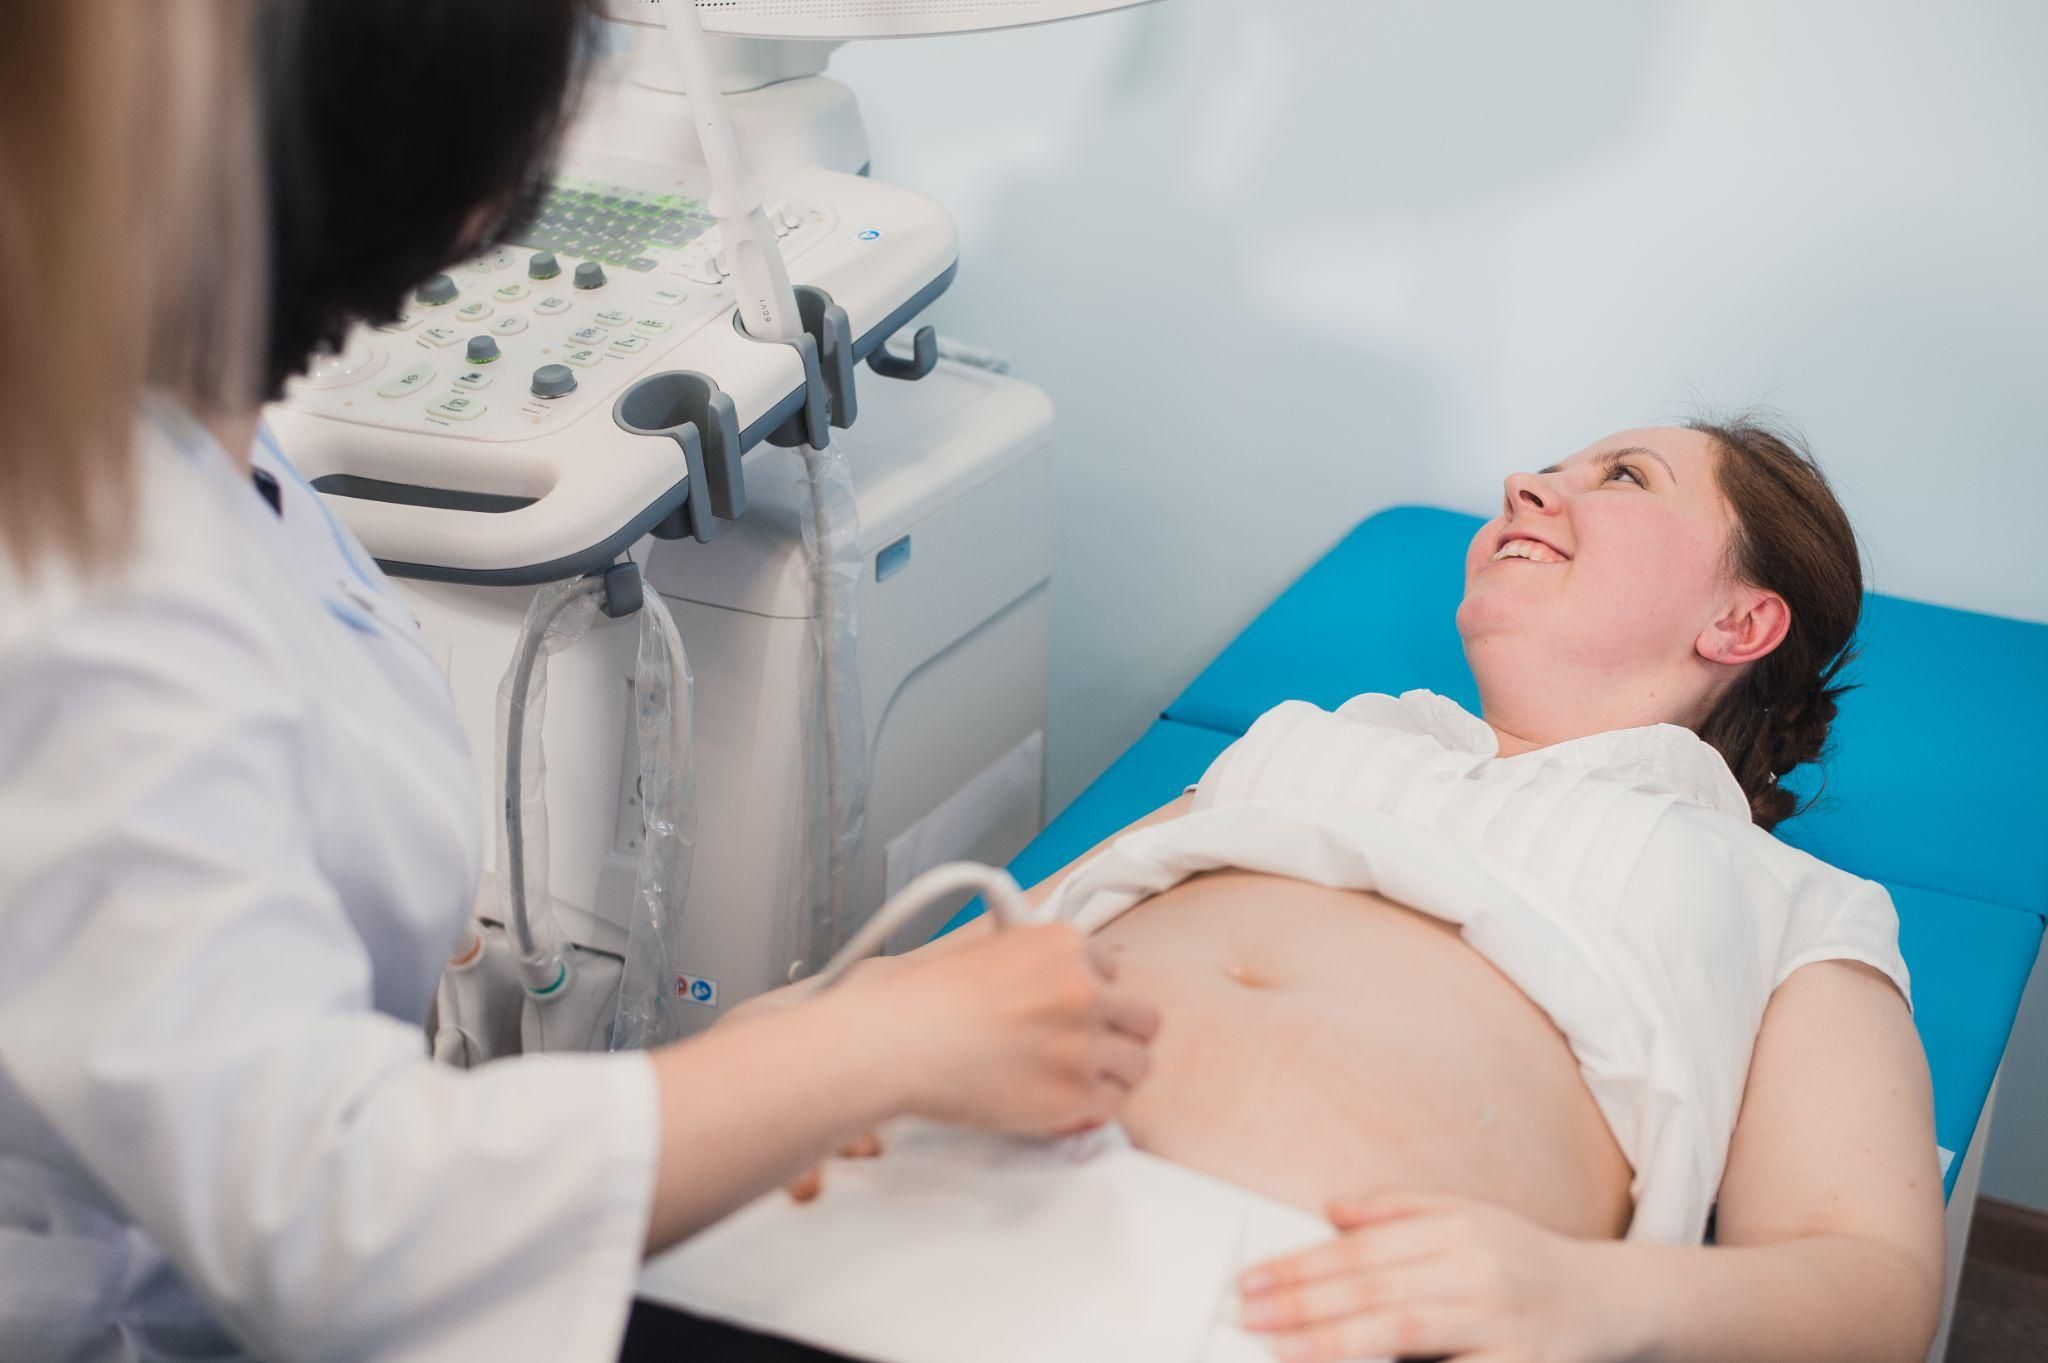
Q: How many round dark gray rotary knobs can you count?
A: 5